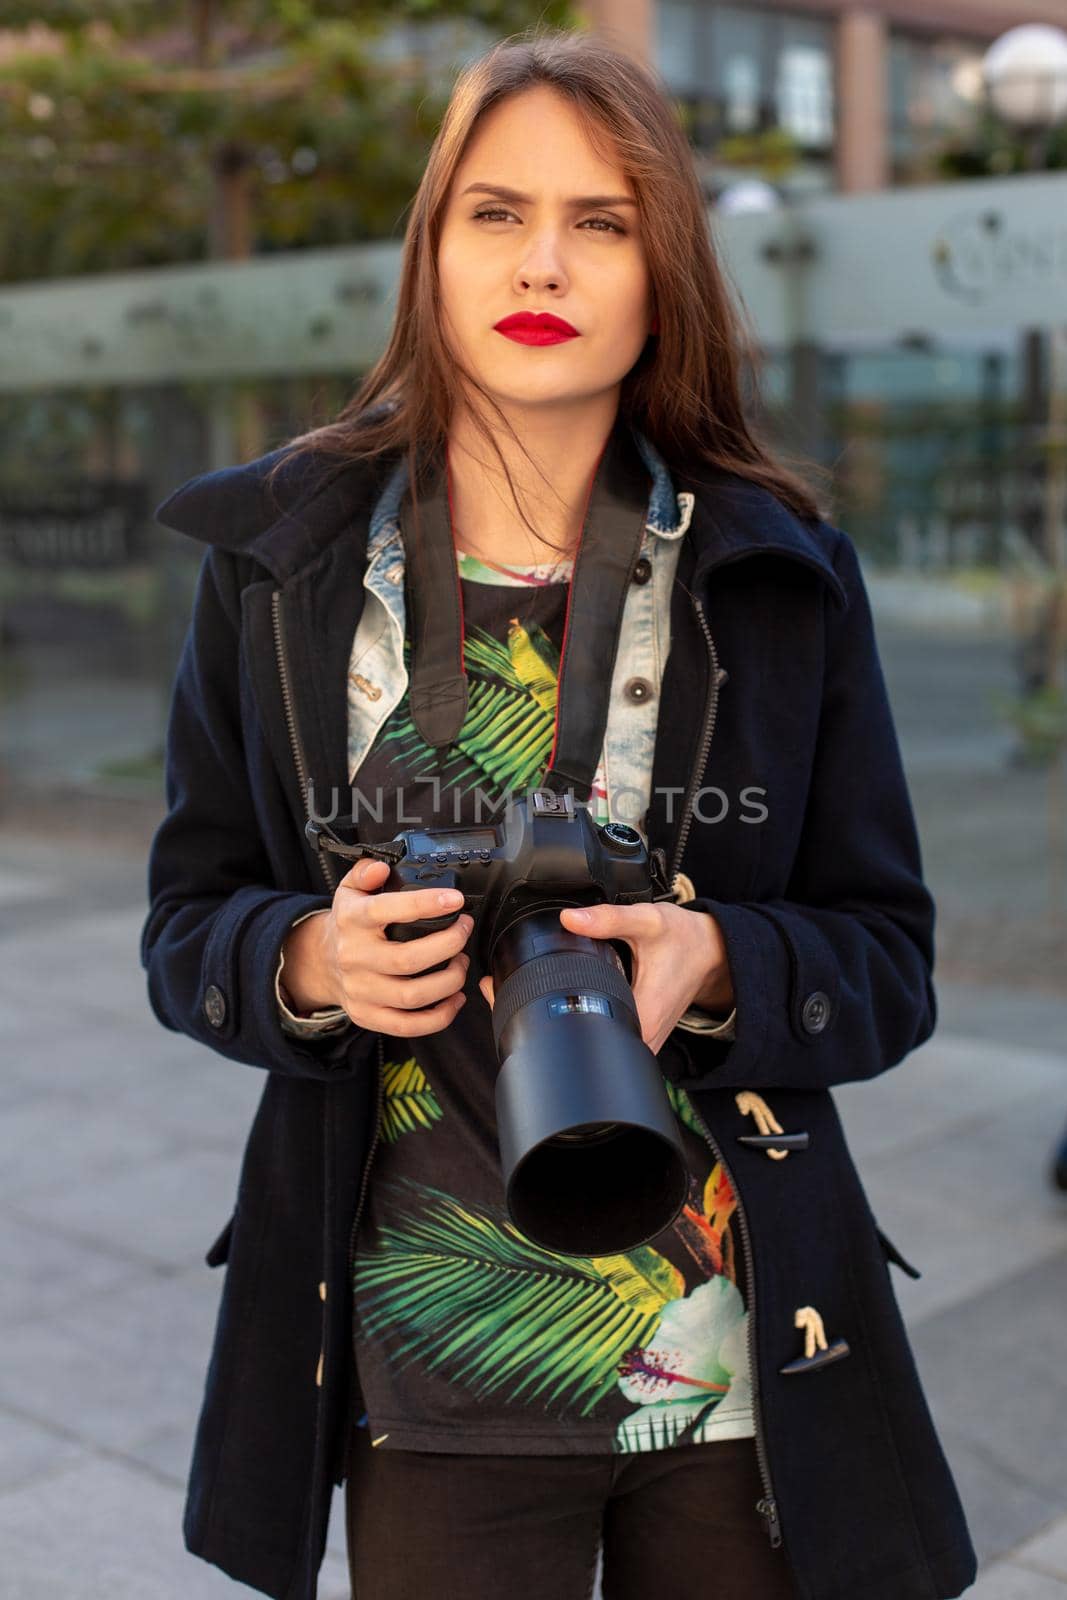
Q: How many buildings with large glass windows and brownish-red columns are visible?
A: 1